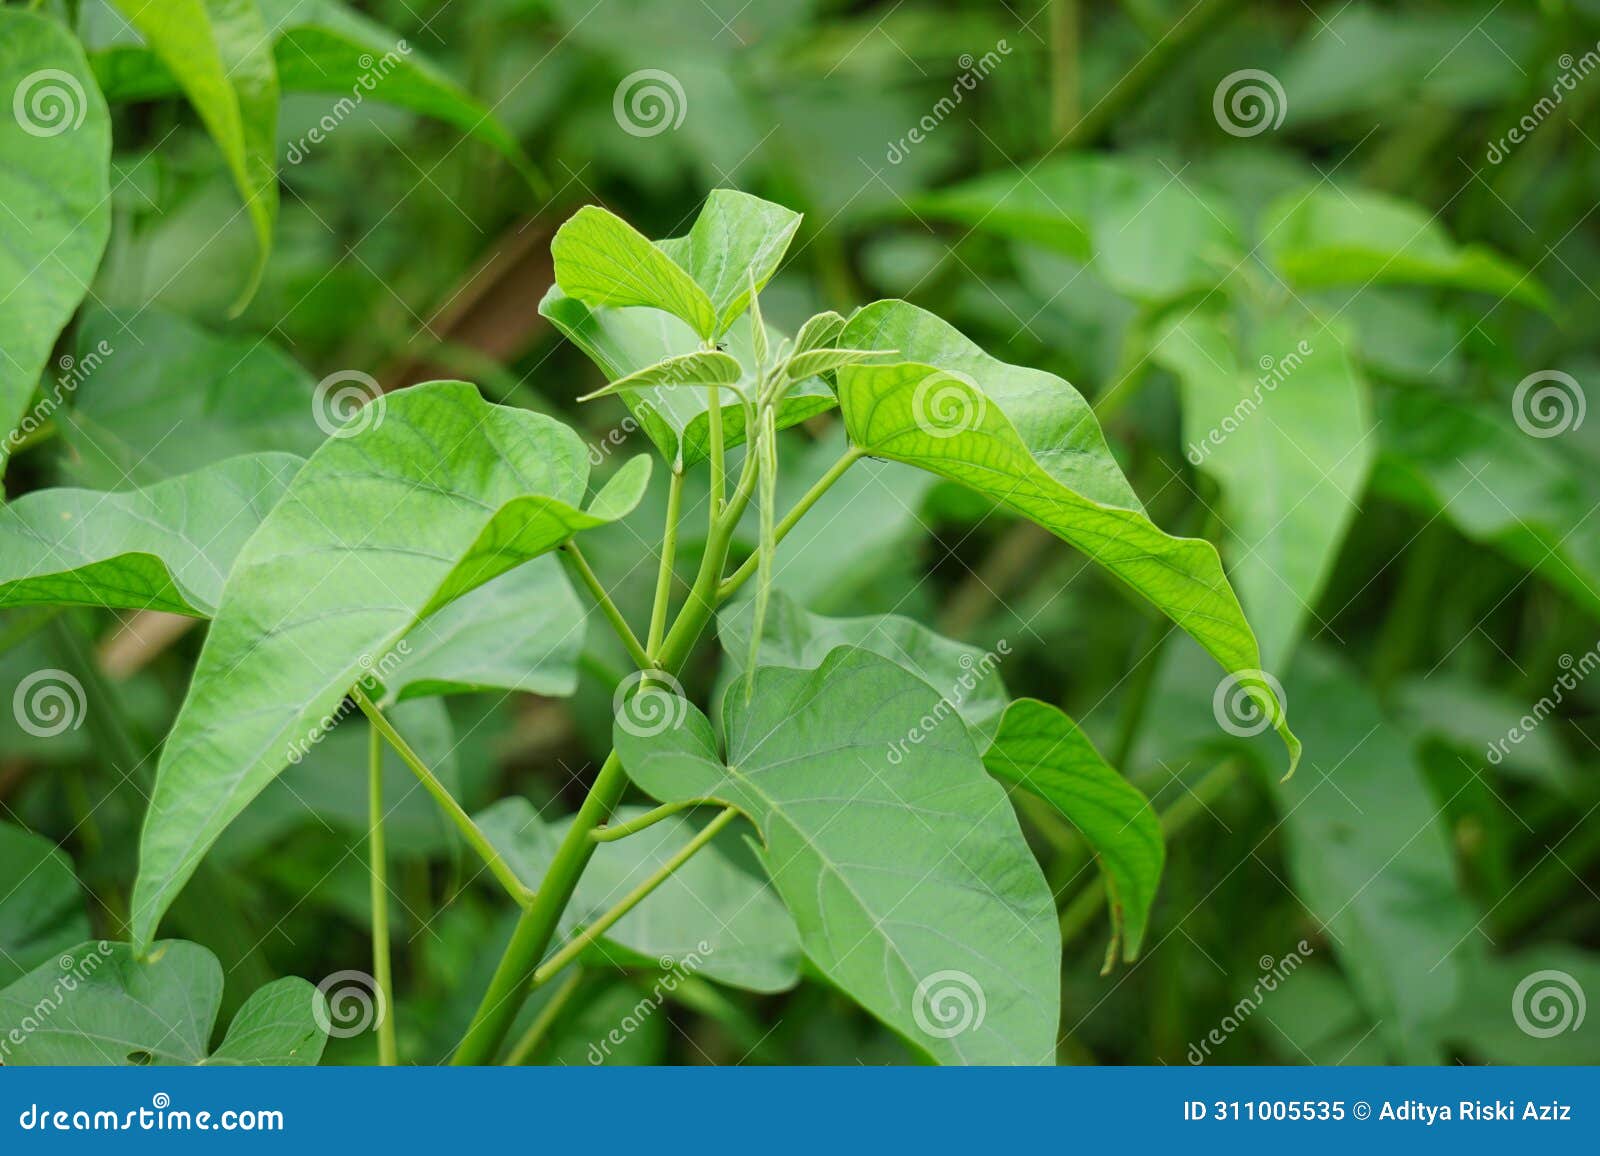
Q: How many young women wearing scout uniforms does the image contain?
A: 0